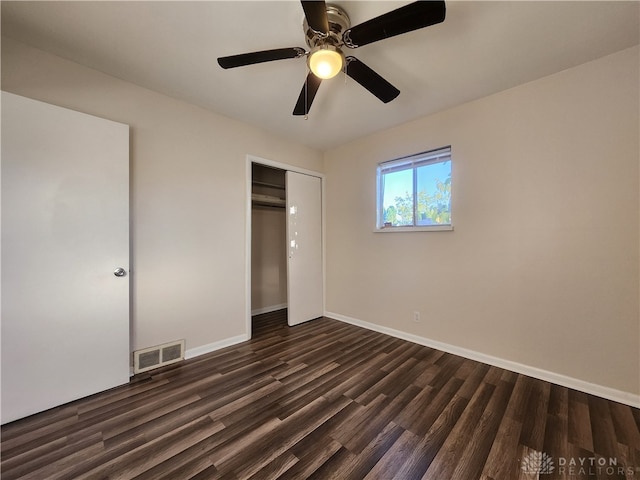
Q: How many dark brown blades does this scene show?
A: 5